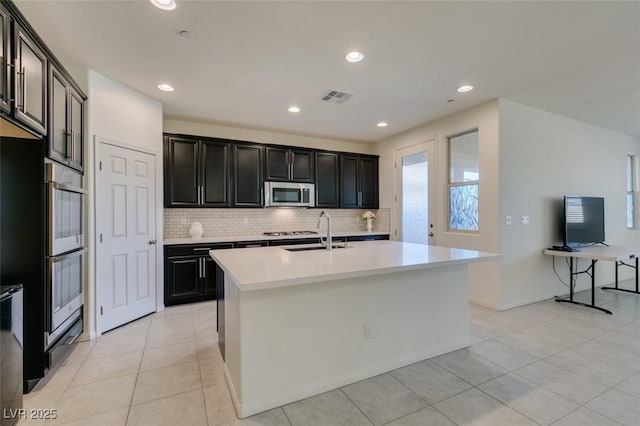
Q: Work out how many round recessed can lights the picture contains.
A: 6